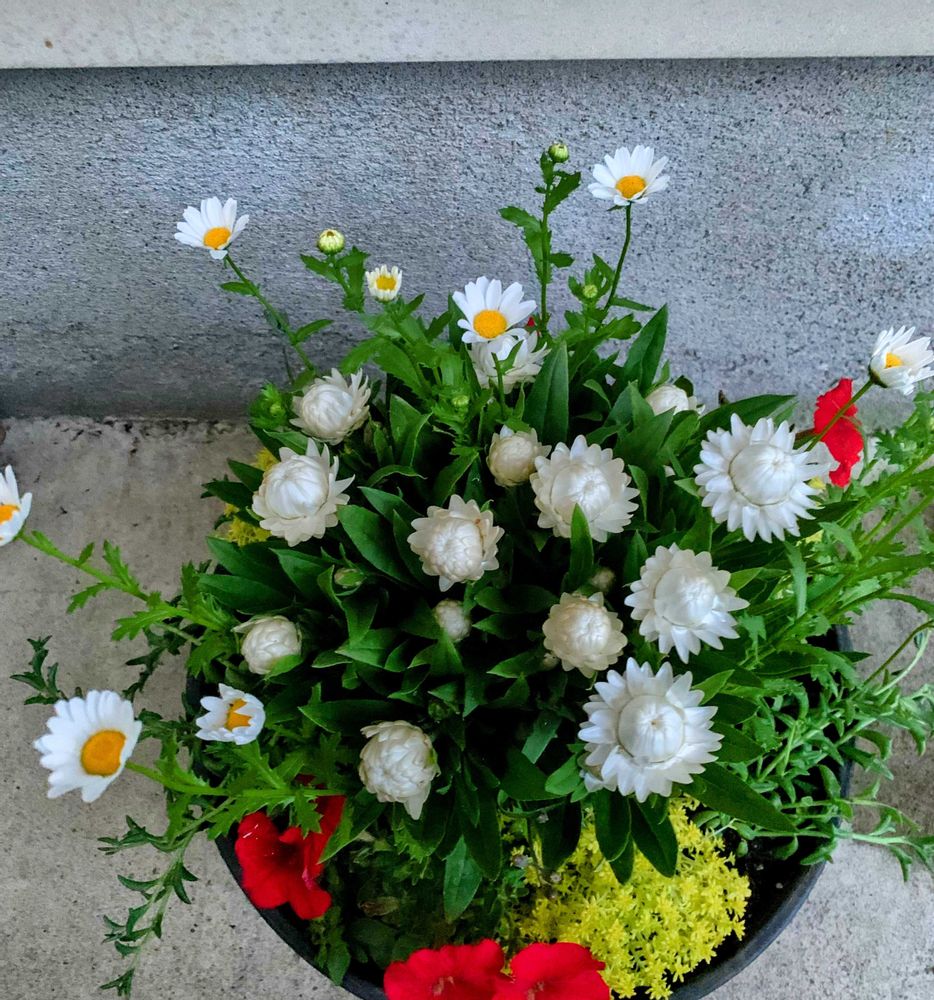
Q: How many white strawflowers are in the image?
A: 14